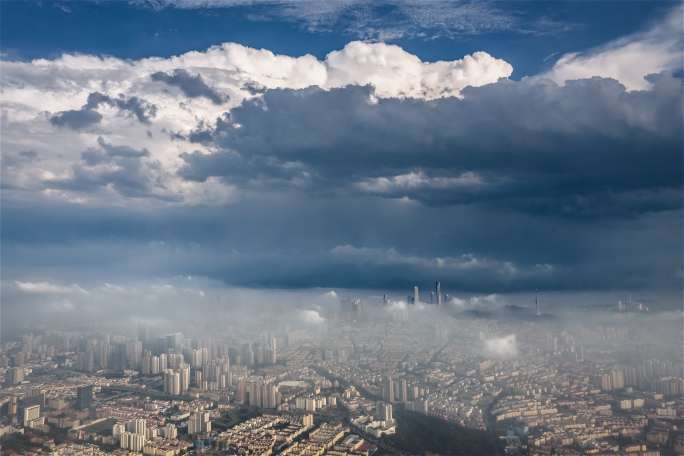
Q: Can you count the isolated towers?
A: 1